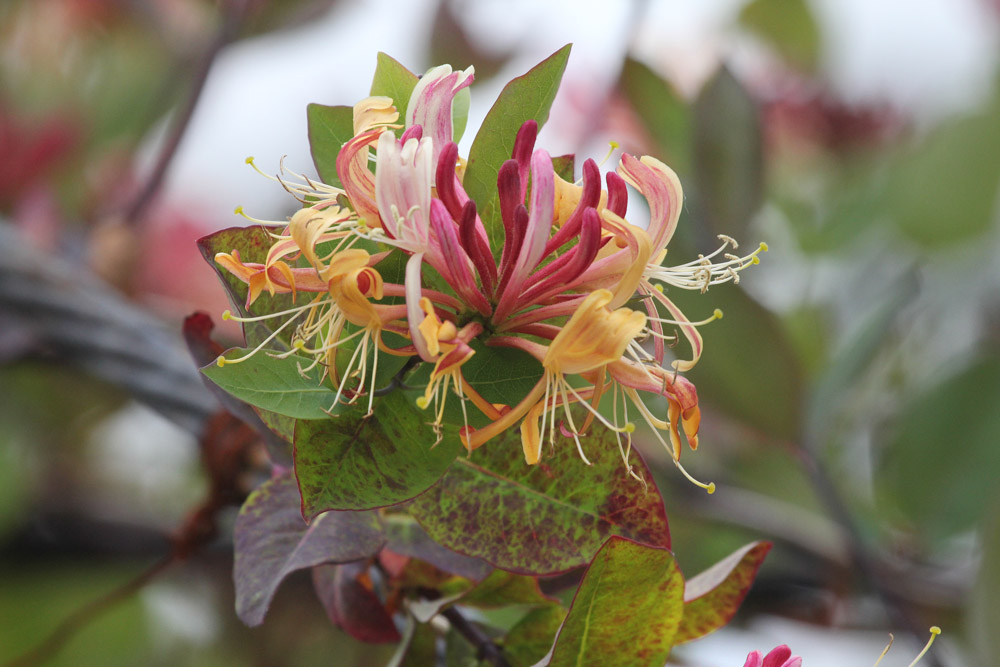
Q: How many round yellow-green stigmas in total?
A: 15